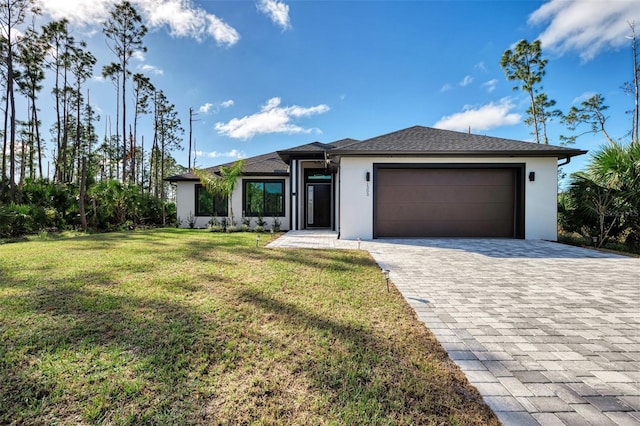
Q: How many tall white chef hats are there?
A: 0